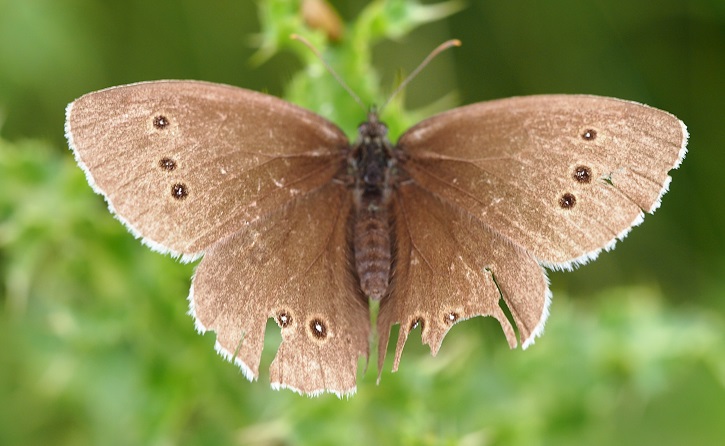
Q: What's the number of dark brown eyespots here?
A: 10